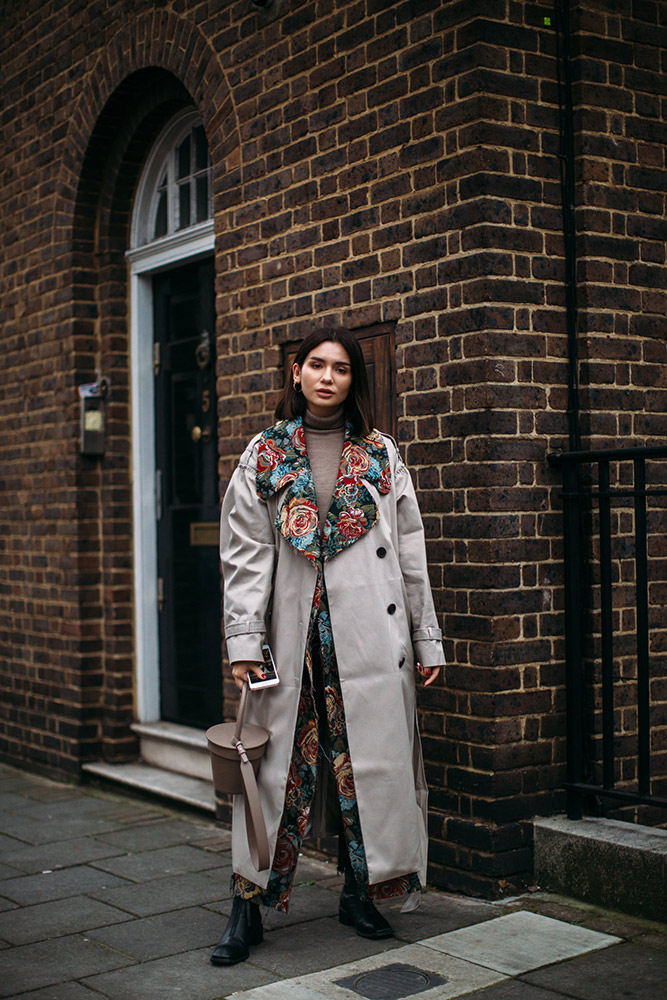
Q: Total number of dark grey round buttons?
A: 3